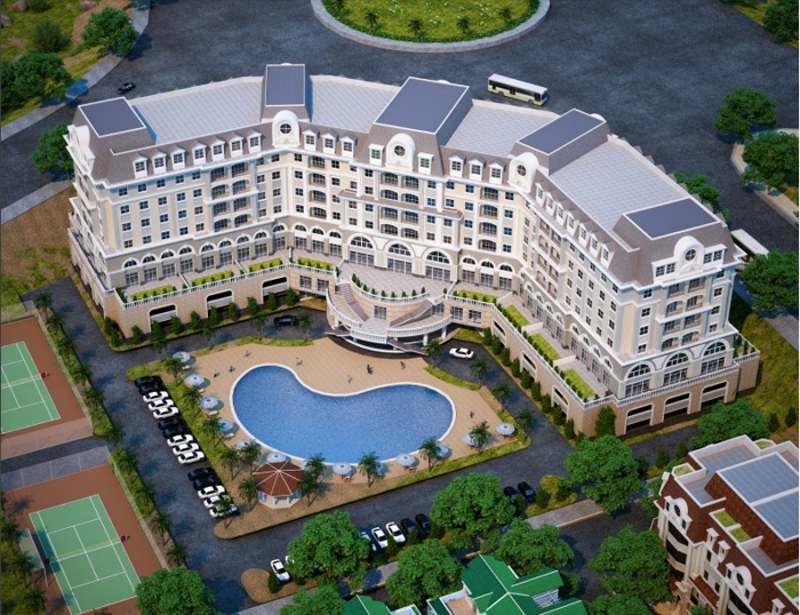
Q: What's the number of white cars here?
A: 15